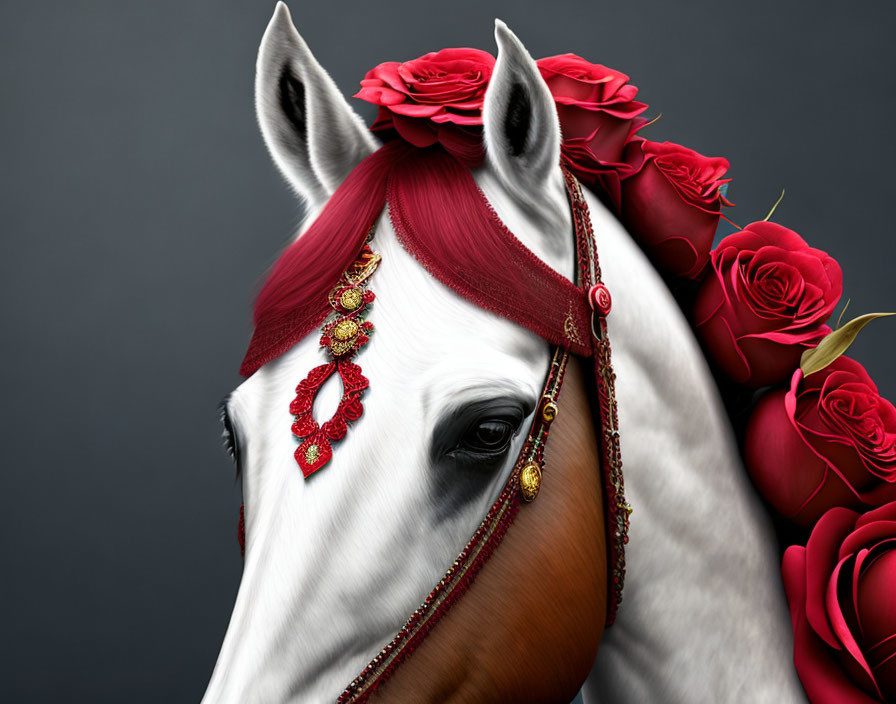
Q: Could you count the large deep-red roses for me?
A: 6